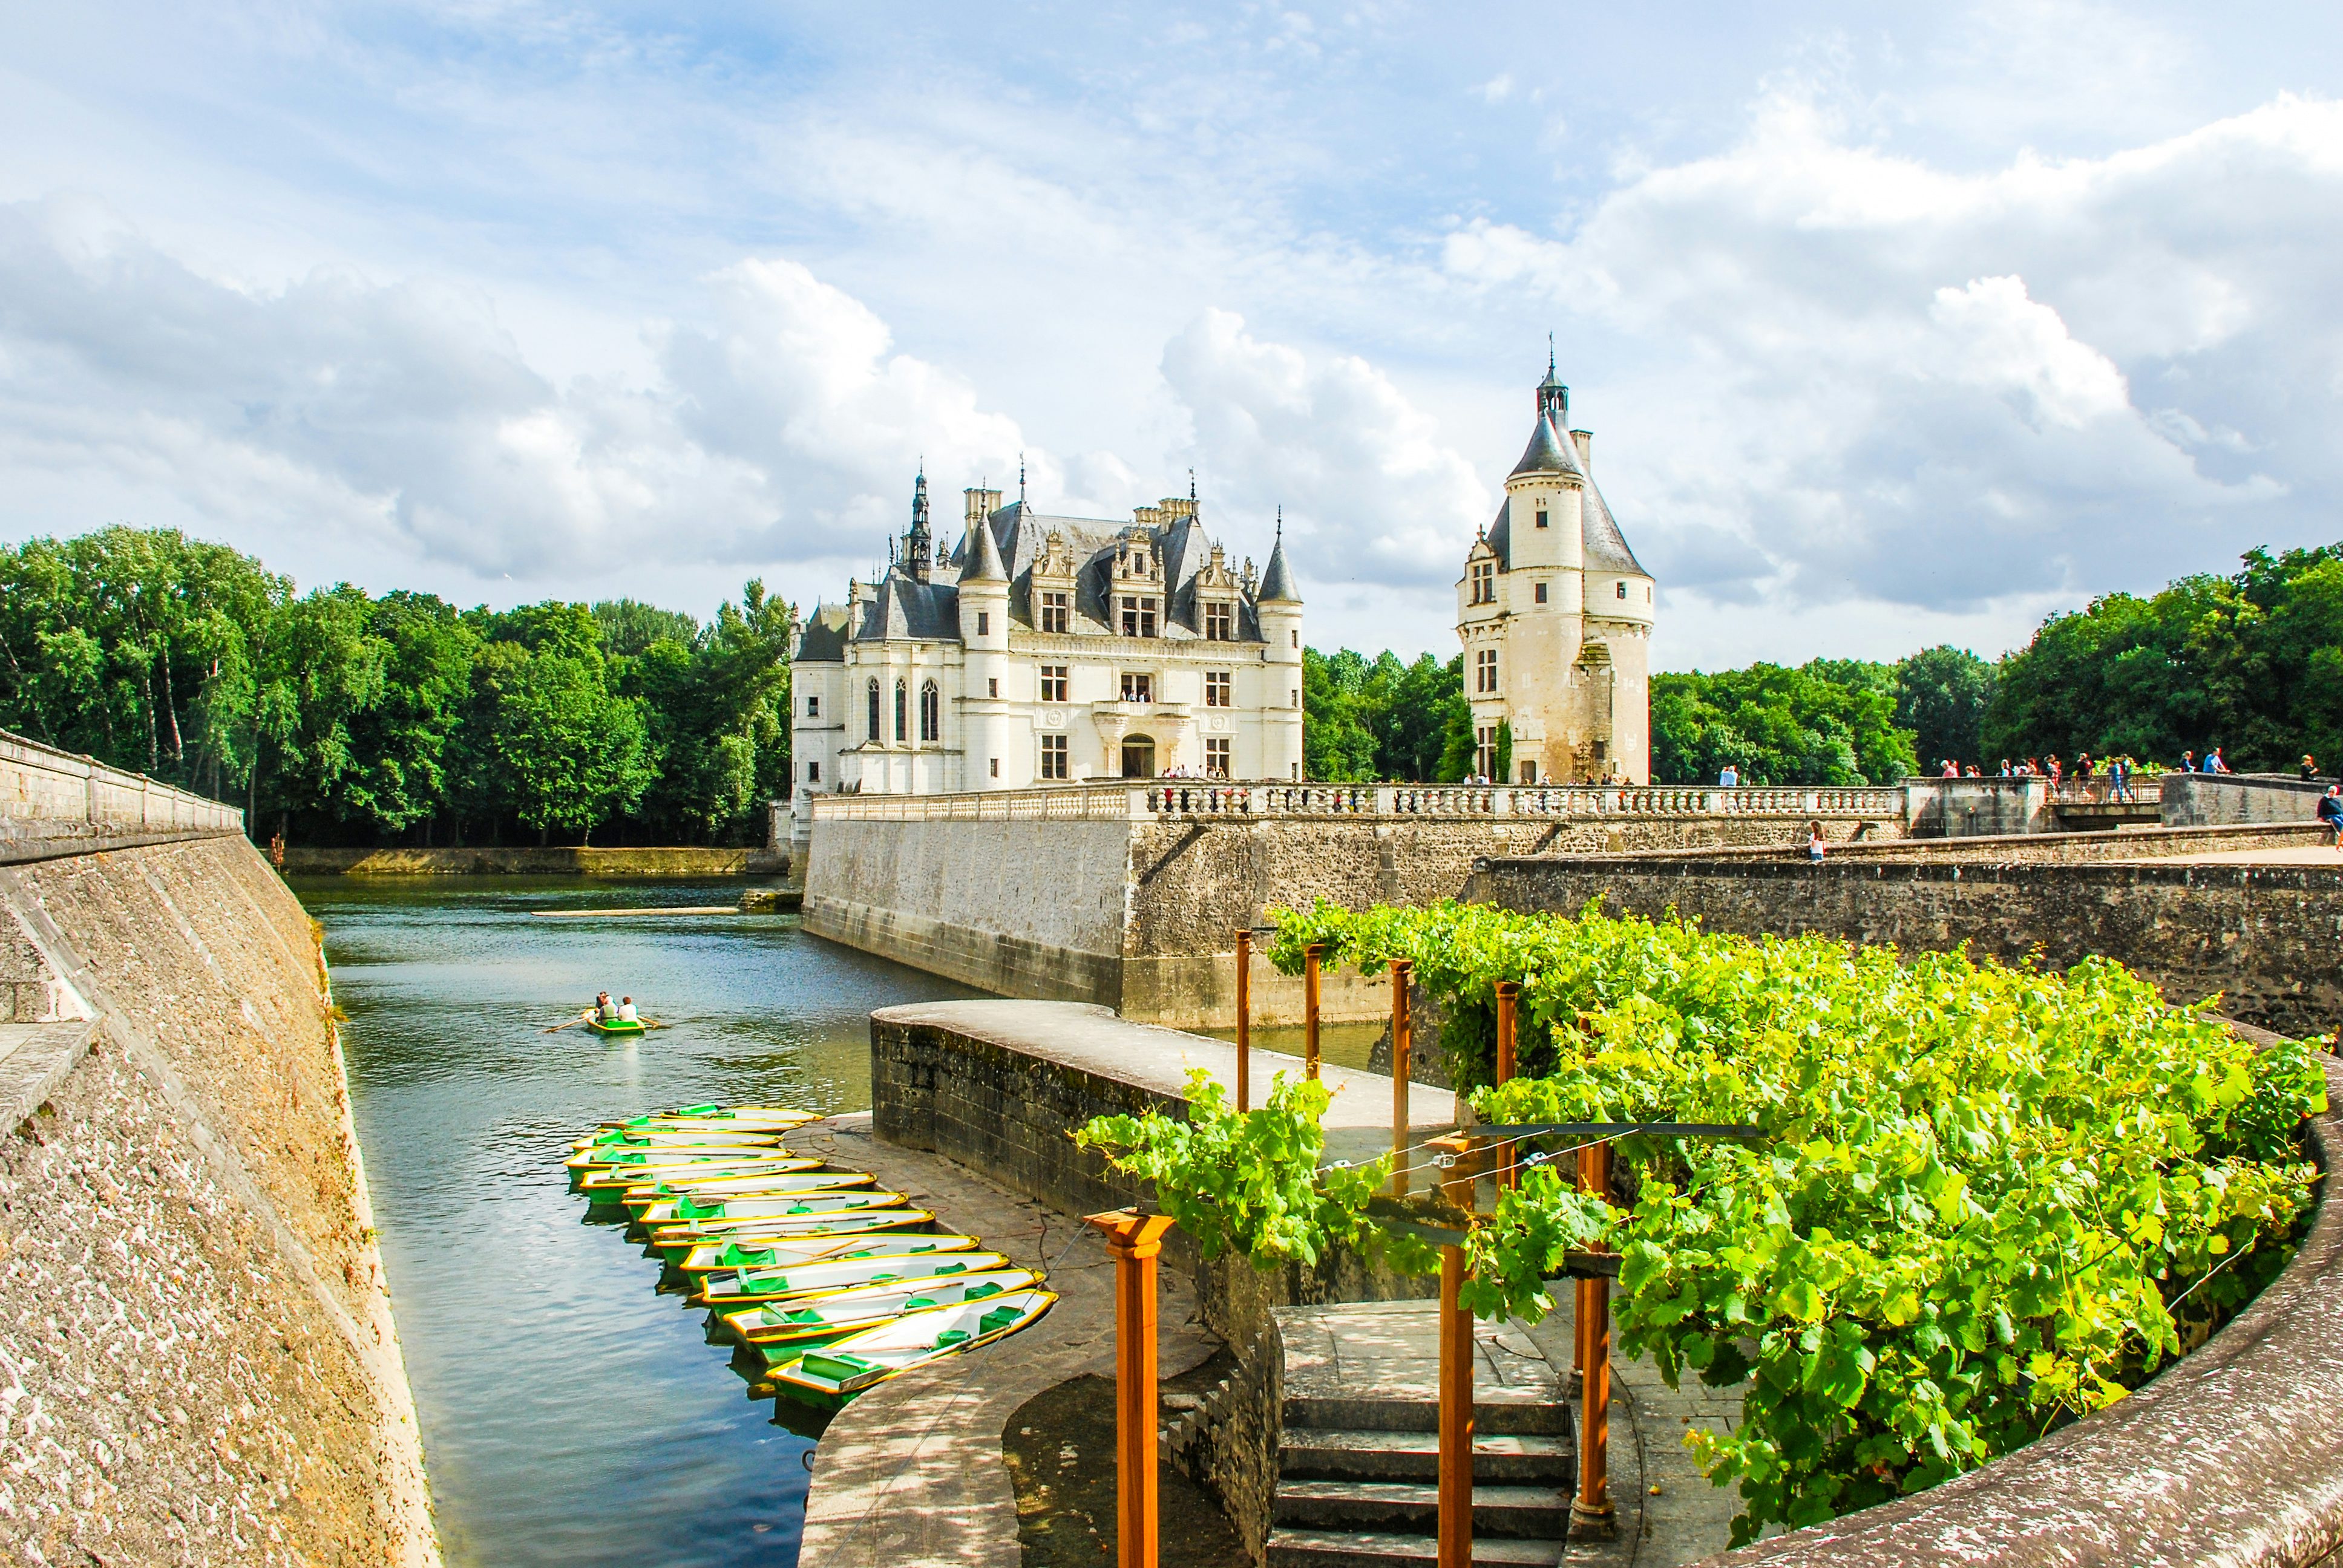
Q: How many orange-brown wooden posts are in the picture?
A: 8